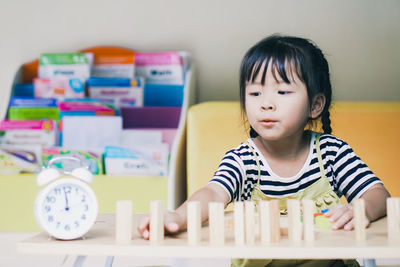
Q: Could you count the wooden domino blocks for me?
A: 12